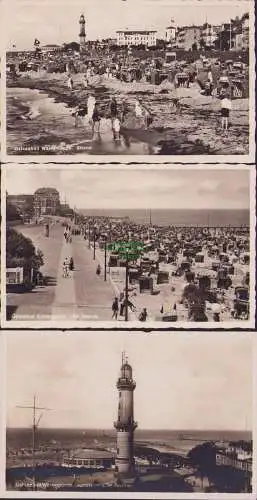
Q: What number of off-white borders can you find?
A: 3